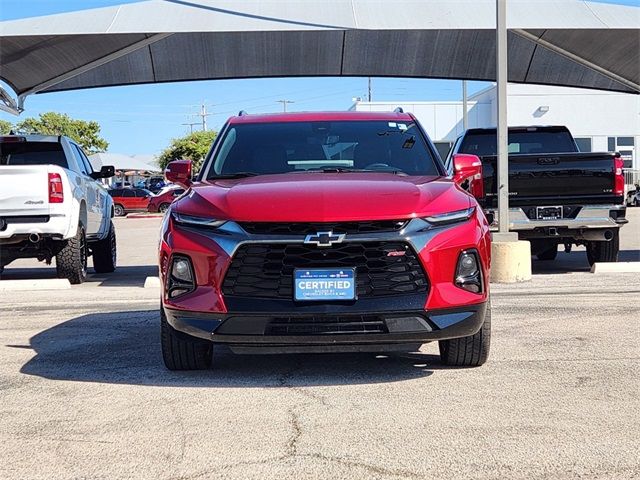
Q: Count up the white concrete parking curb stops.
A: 3